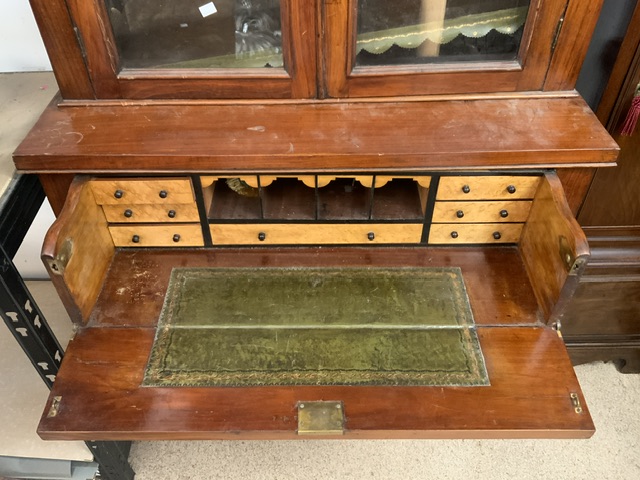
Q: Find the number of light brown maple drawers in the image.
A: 7